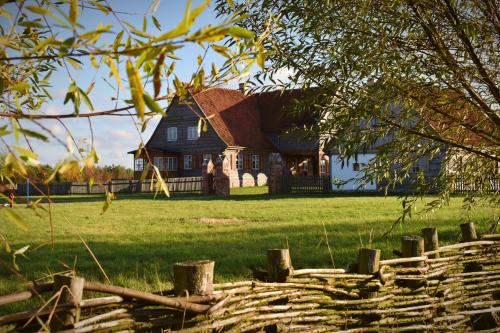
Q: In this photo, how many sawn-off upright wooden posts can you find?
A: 7